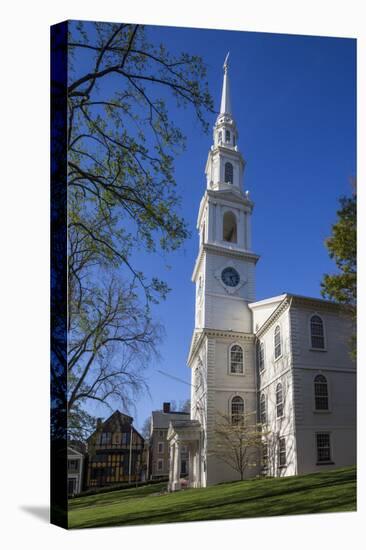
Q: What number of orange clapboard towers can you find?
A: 0